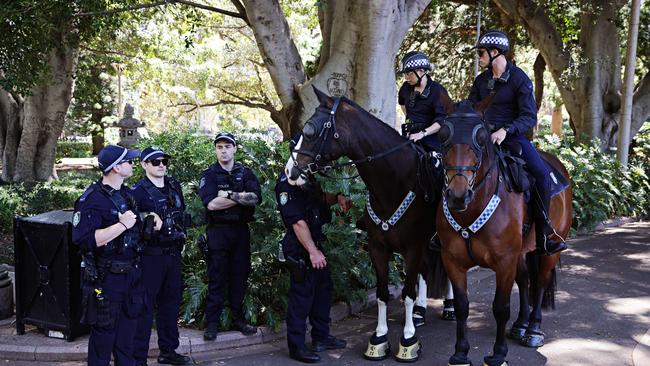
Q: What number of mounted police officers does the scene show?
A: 2